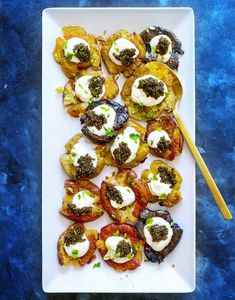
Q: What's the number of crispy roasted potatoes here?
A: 15